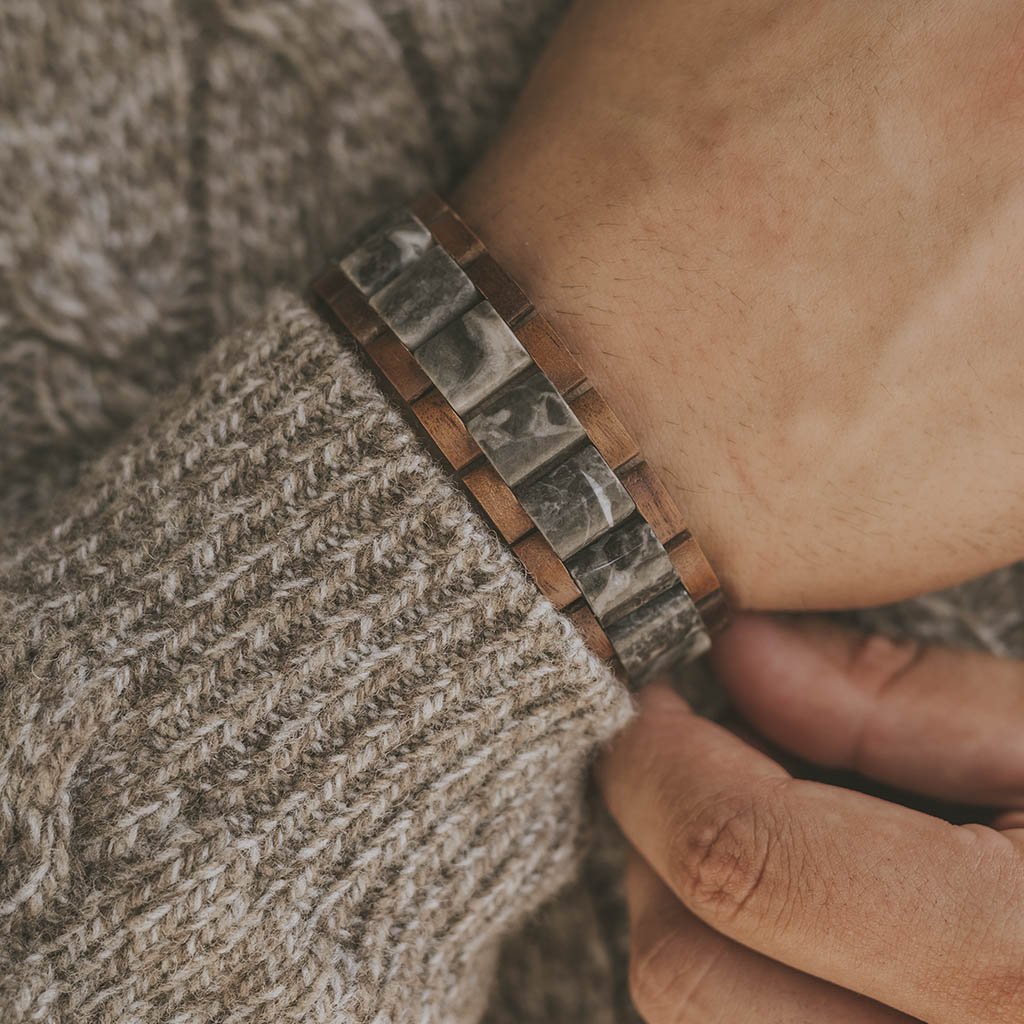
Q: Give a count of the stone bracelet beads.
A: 7